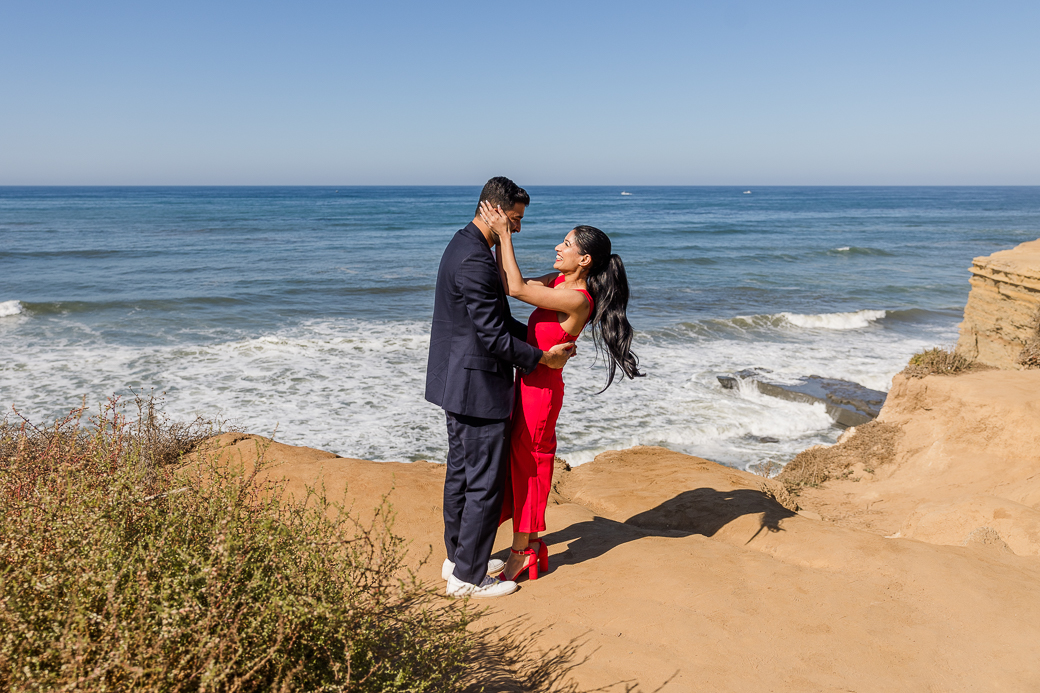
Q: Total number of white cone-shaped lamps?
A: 0